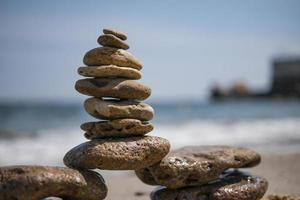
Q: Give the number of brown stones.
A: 11